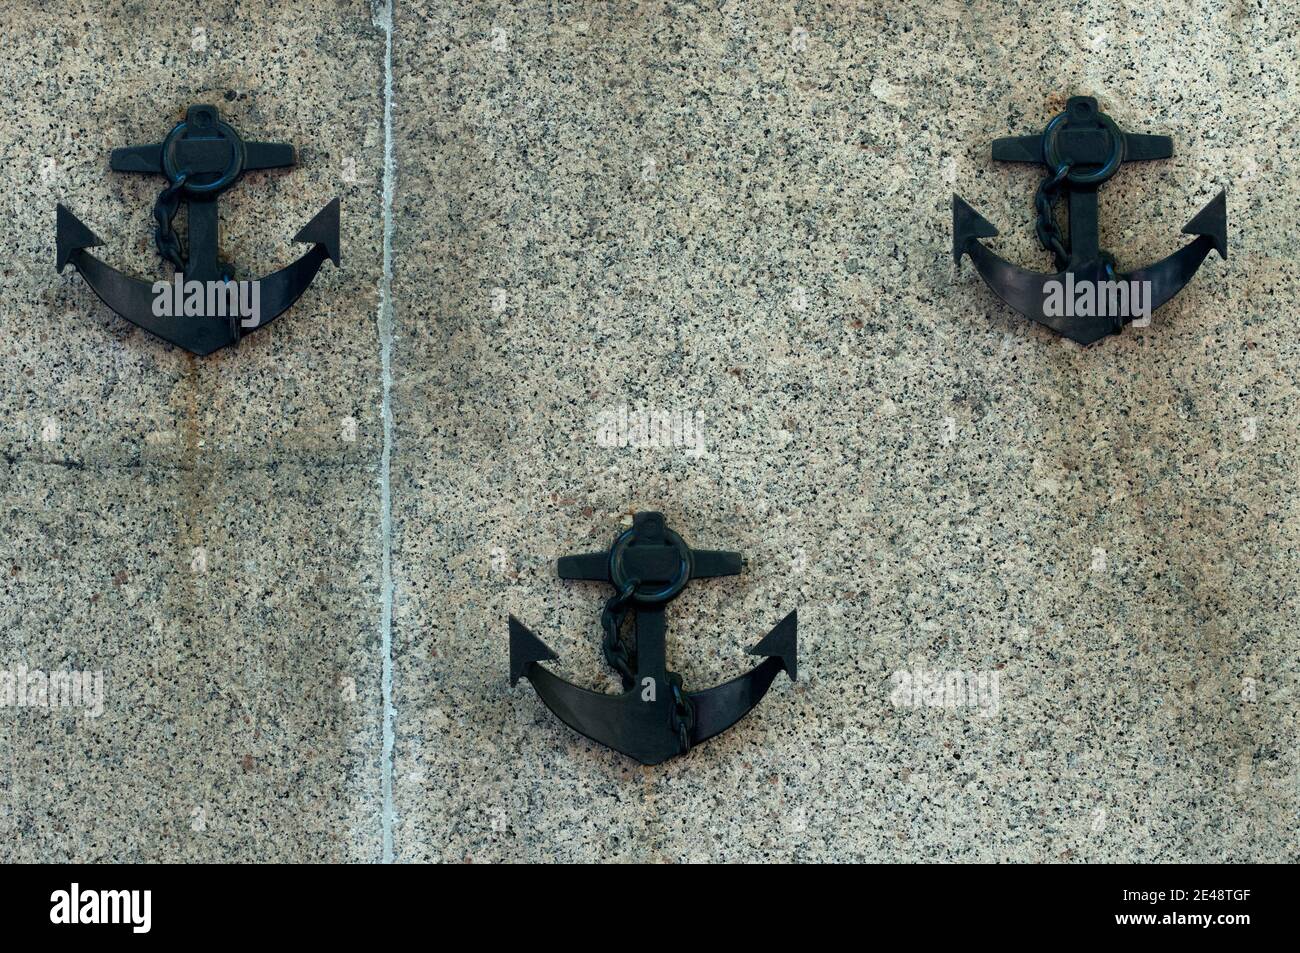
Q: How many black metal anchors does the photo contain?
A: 3